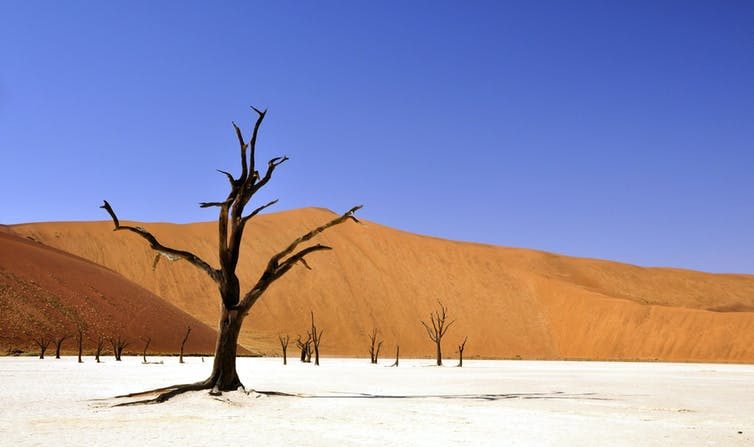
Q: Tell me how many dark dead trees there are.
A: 15